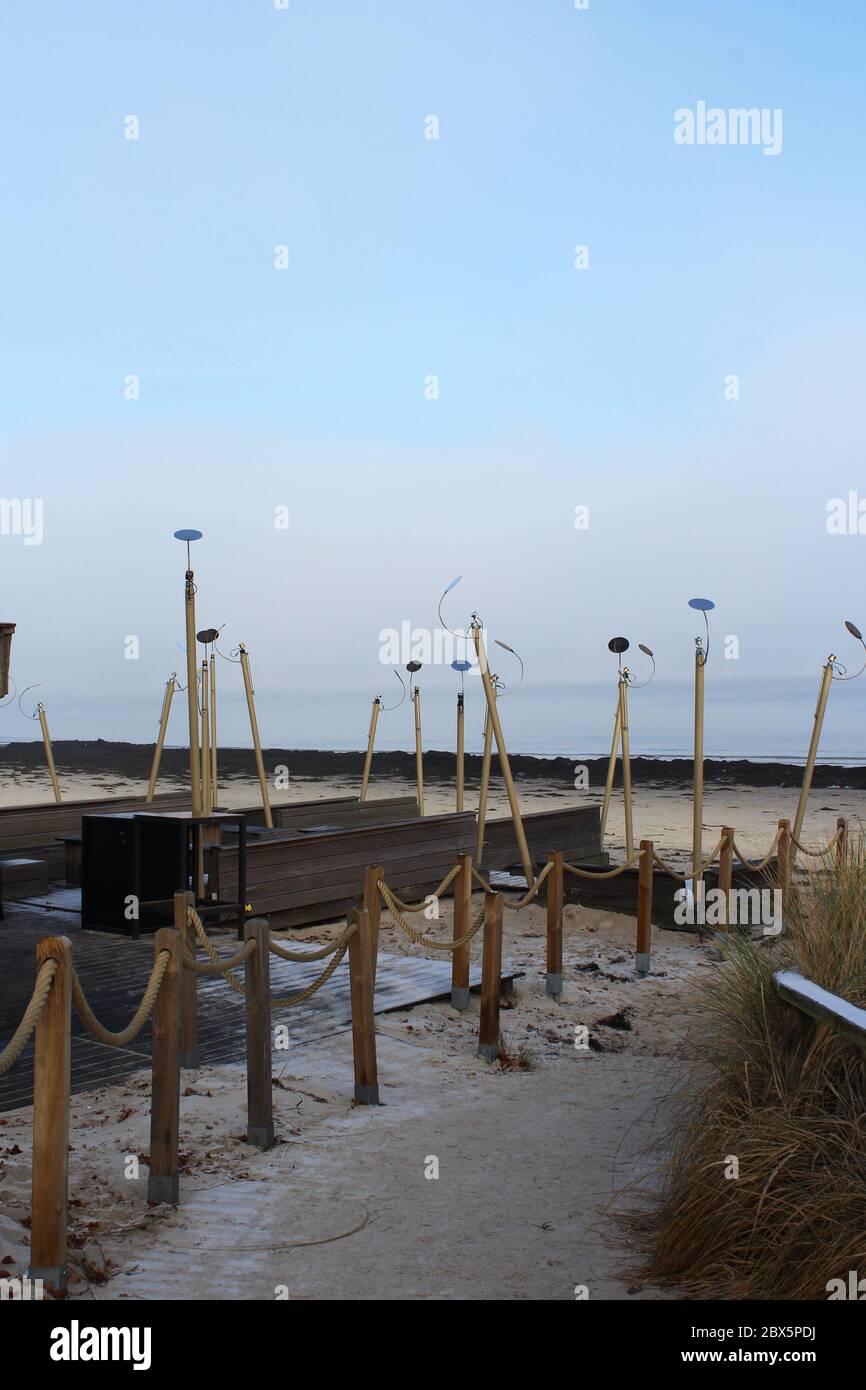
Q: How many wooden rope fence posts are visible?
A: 13